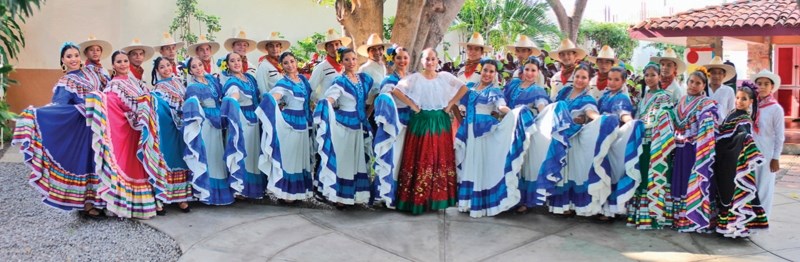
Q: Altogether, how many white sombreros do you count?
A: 15